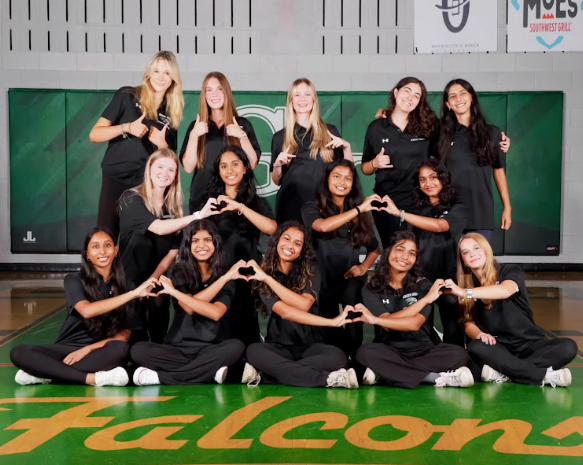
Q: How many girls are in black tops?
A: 14